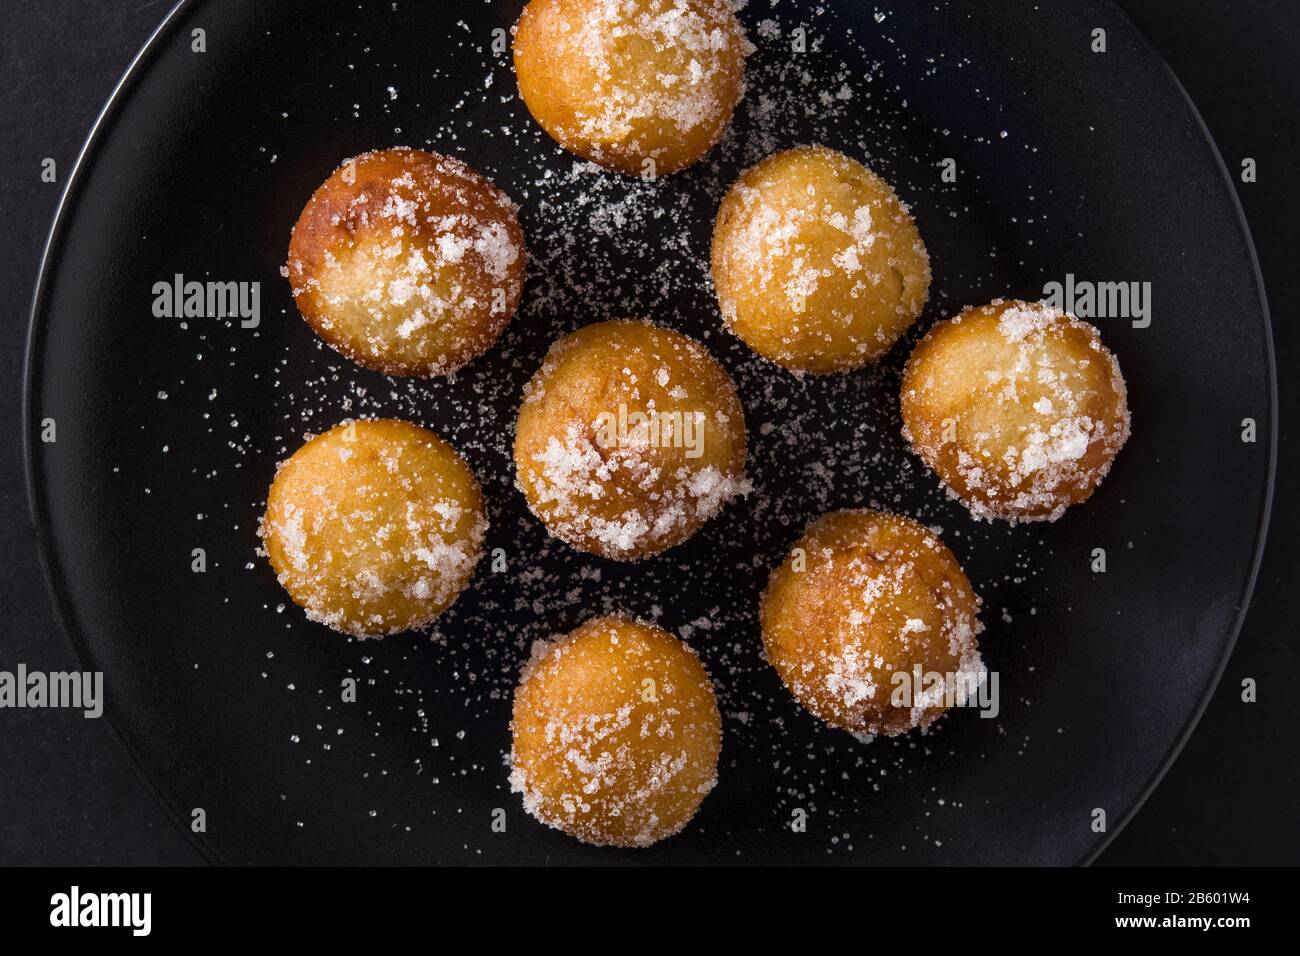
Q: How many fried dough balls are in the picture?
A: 8